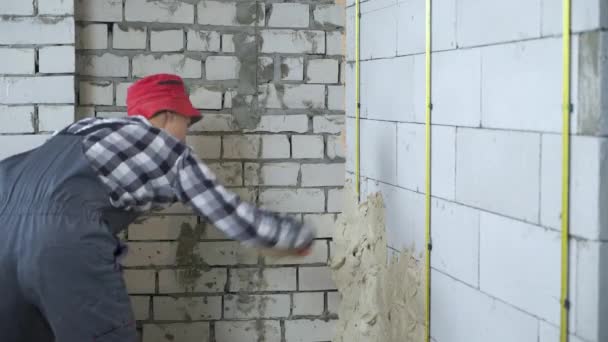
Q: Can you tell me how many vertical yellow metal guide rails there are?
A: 3